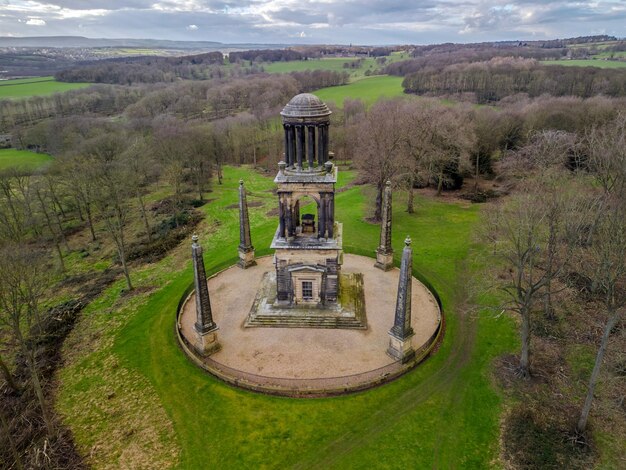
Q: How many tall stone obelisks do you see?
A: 4